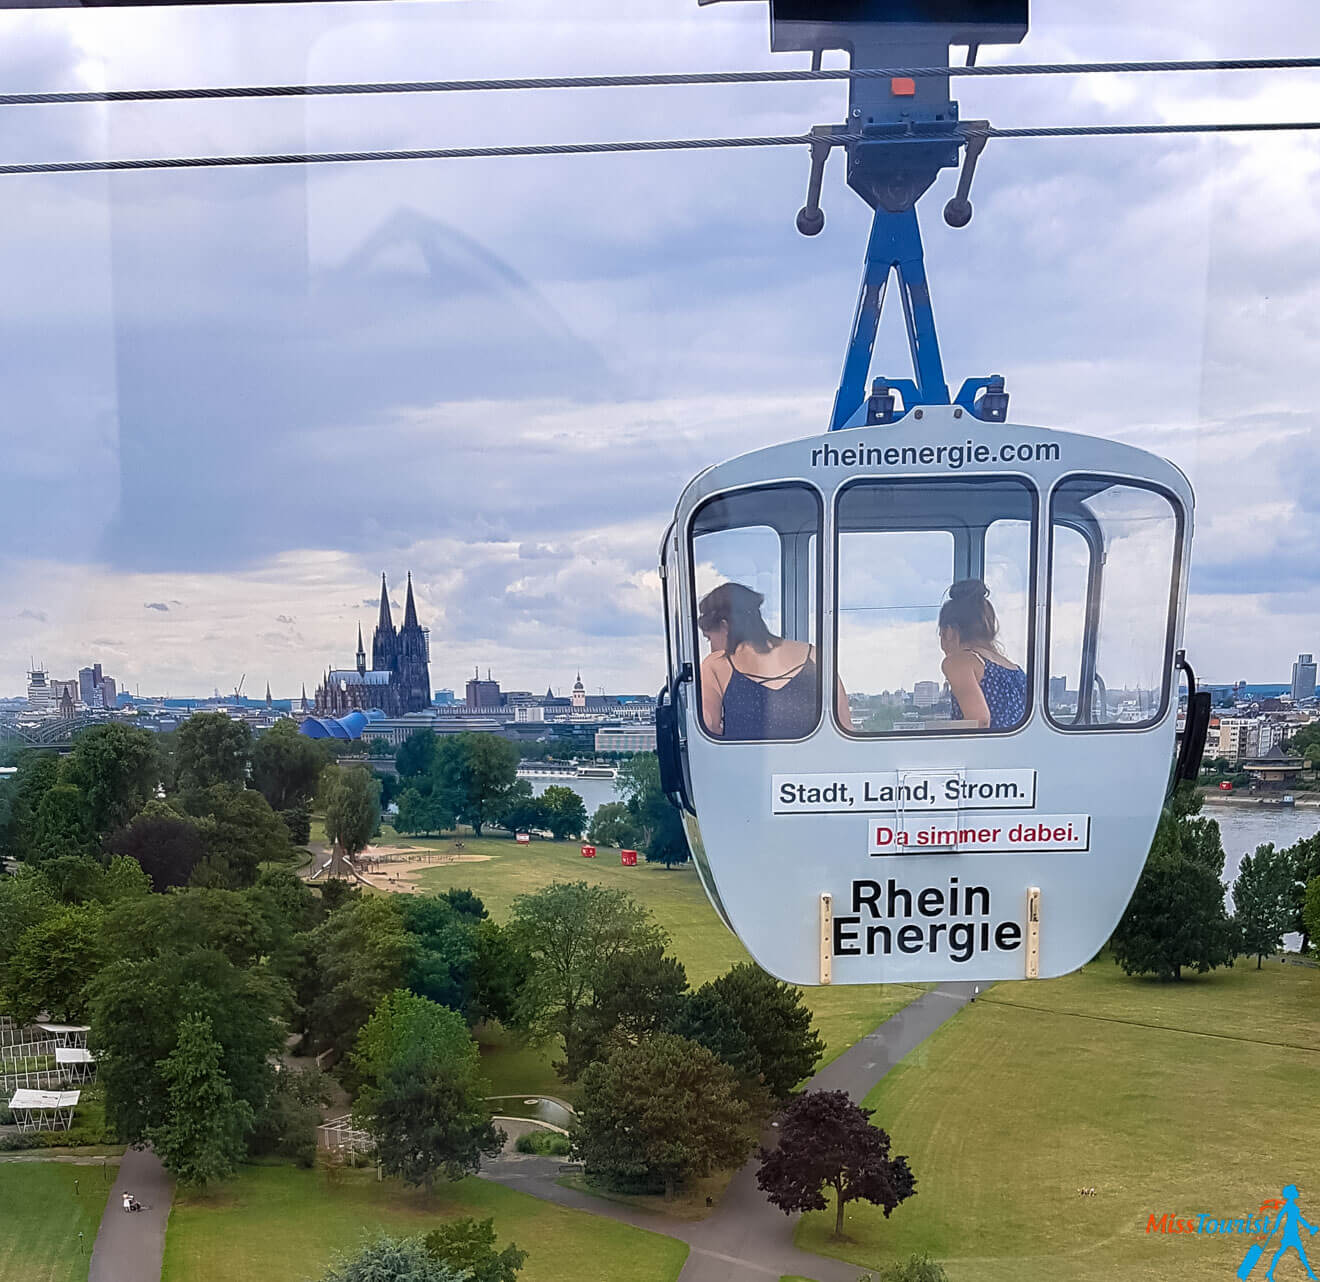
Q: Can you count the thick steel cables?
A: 2